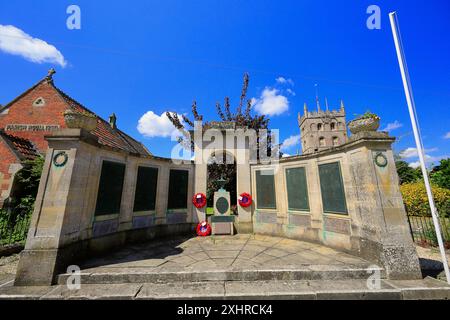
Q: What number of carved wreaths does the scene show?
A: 2